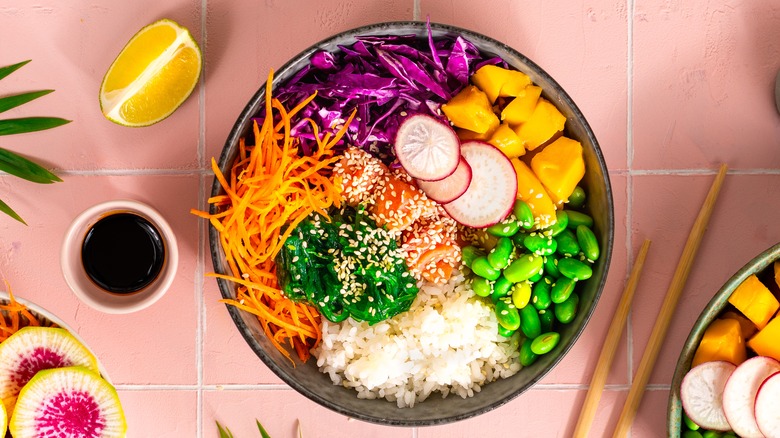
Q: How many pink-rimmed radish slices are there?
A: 6